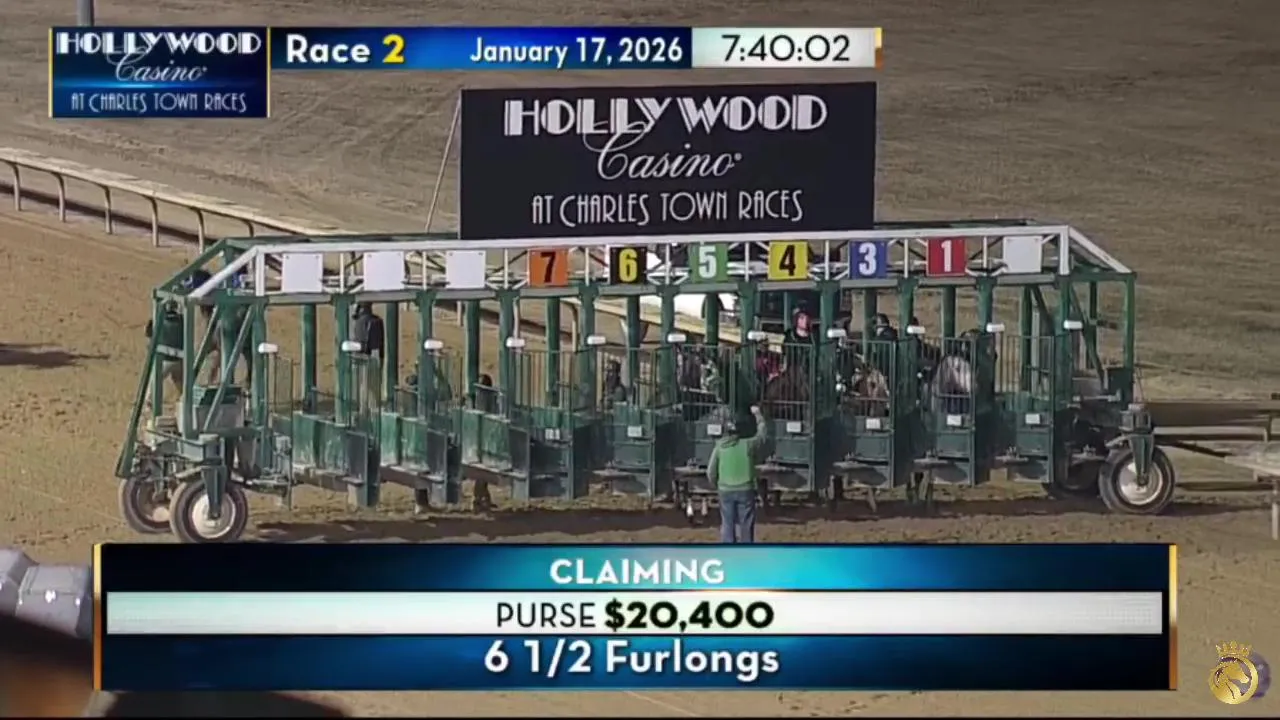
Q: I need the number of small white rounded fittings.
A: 11